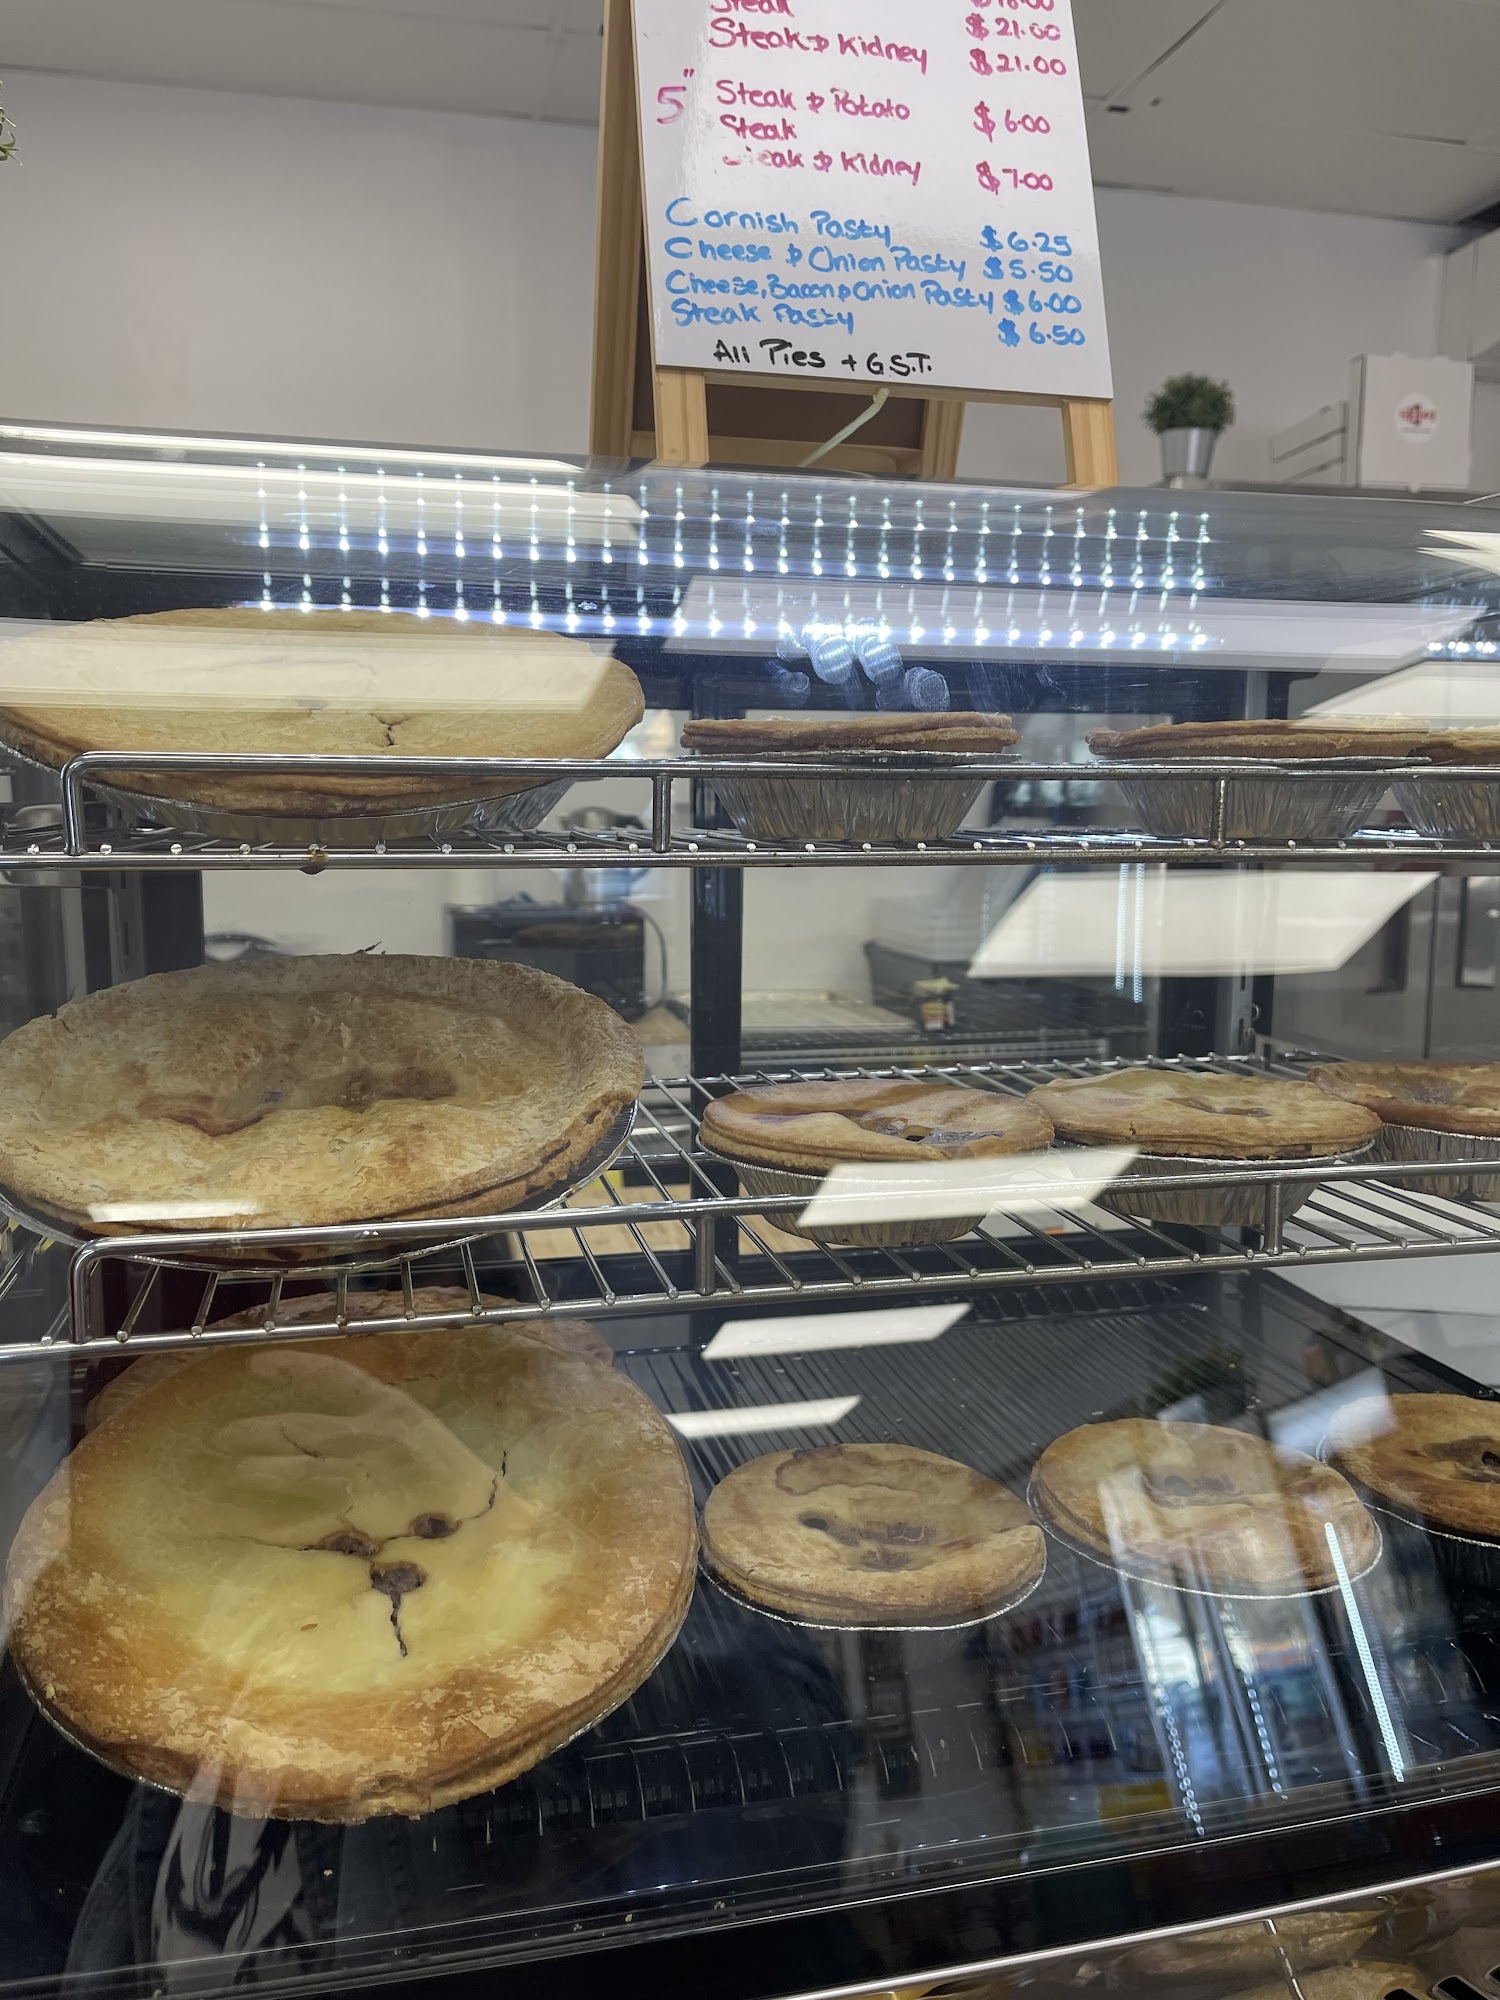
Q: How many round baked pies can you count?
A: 13